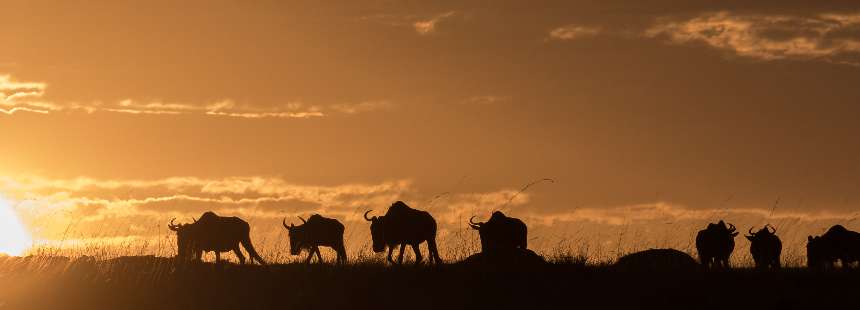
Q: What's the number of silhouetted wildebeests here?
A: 7